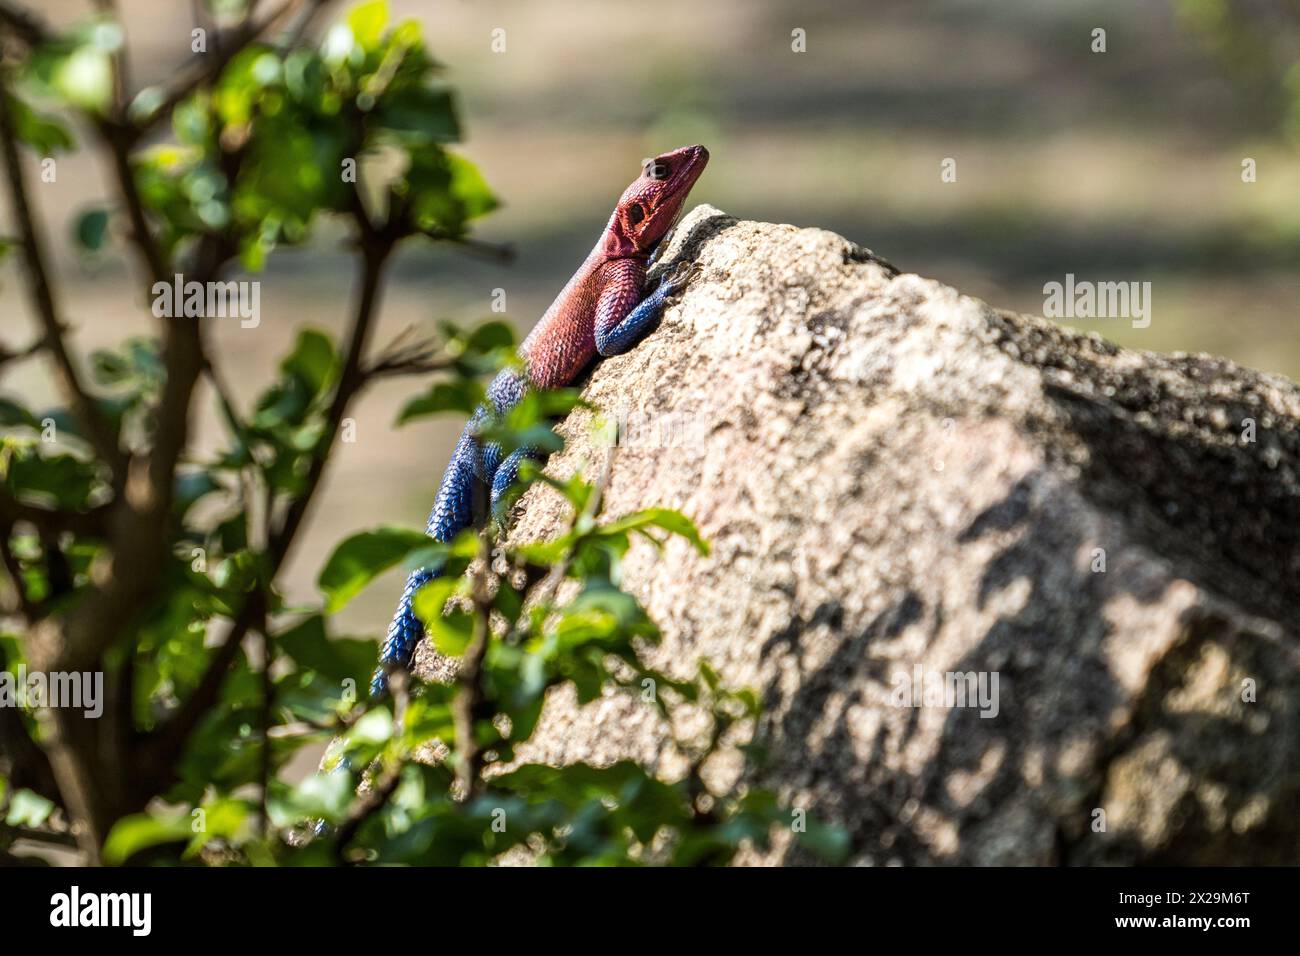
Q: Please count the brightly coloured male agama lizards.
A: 1